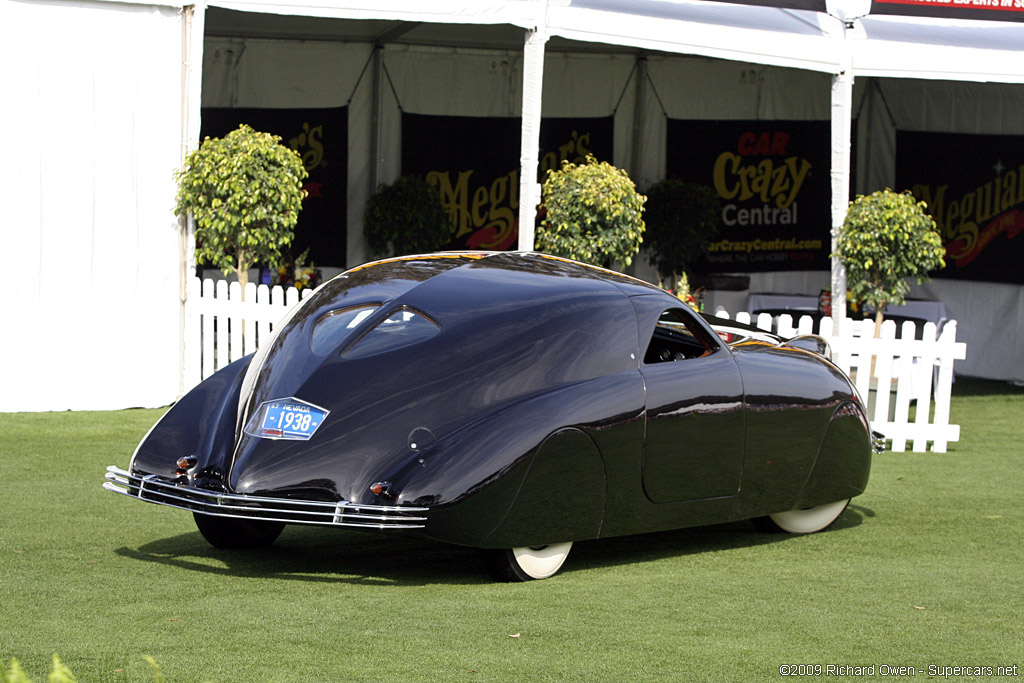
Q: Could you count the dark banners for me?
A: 4